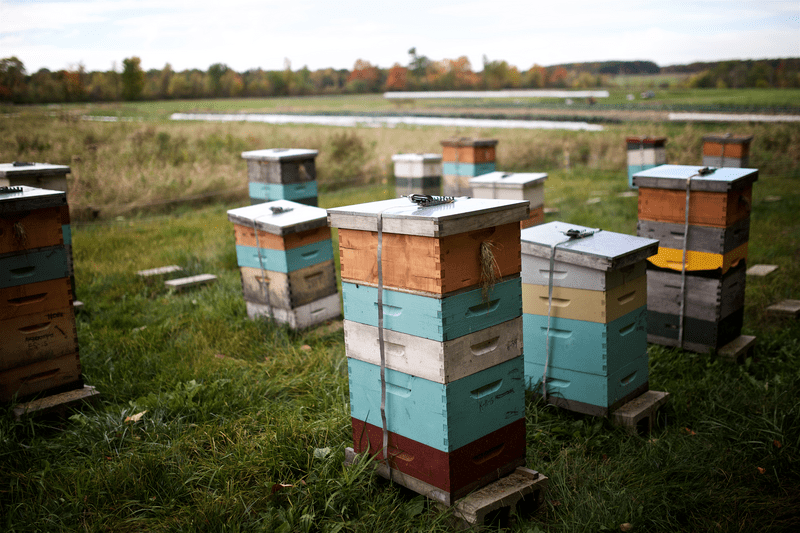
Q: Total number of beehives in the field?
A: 12